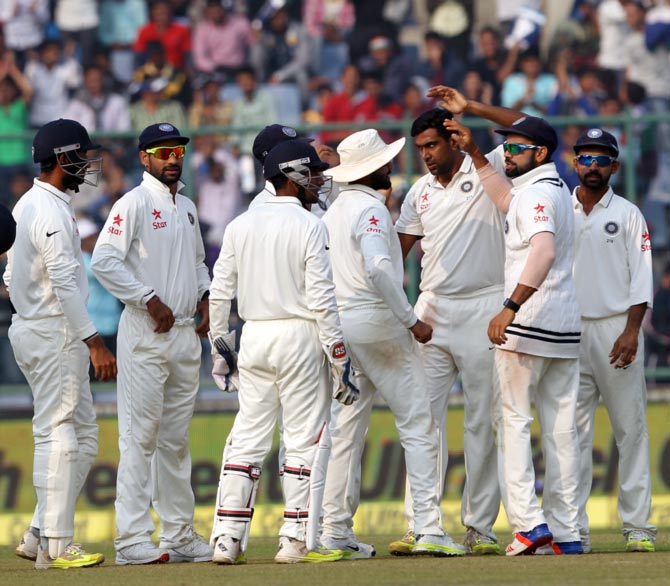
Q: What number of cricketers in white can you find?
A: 8